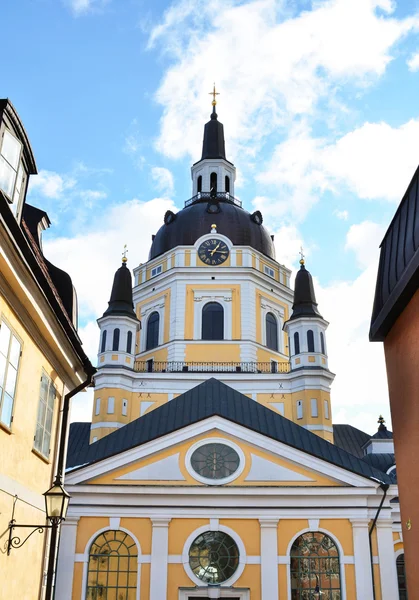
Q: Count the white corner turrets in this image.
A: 2